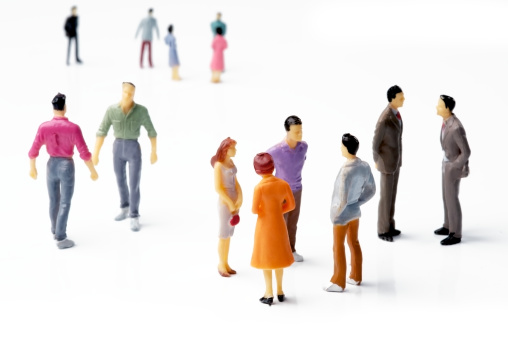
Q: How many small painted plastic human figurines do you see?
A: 13